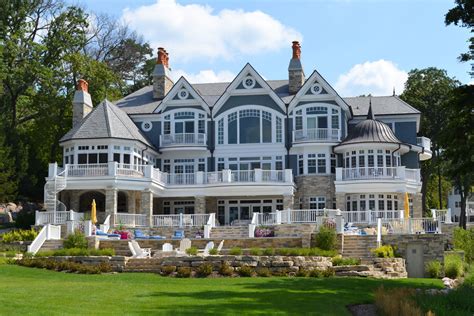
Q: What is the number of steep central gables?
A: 3